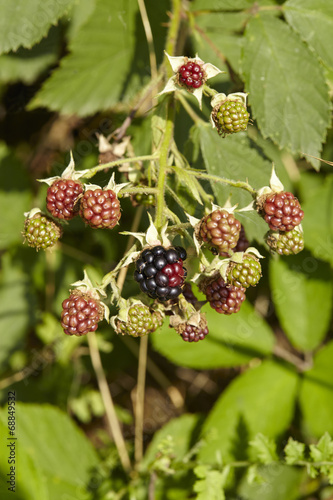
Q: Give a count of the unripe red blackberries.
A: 8